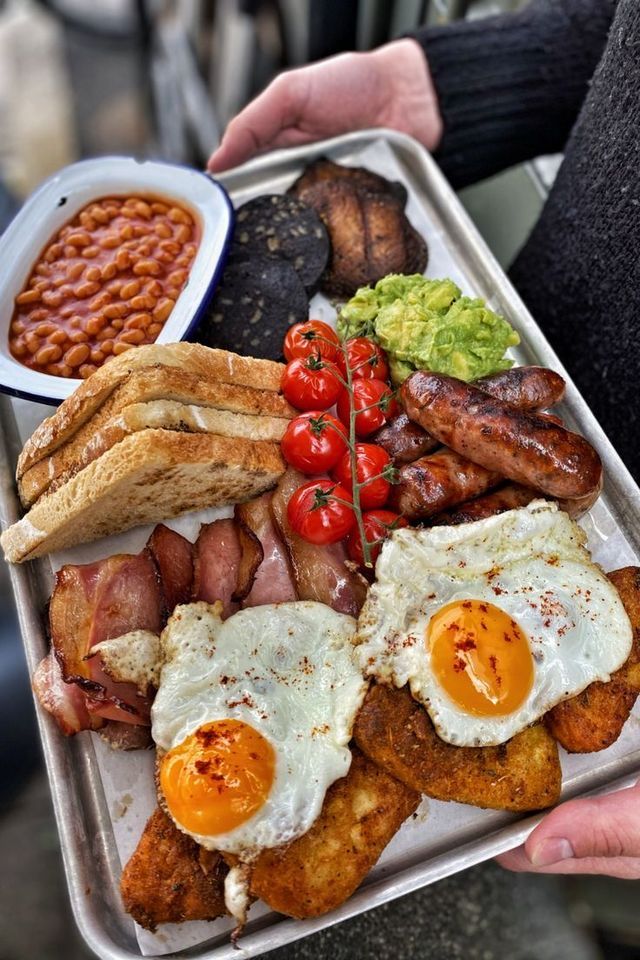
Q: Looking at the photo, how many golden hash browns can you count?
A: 4